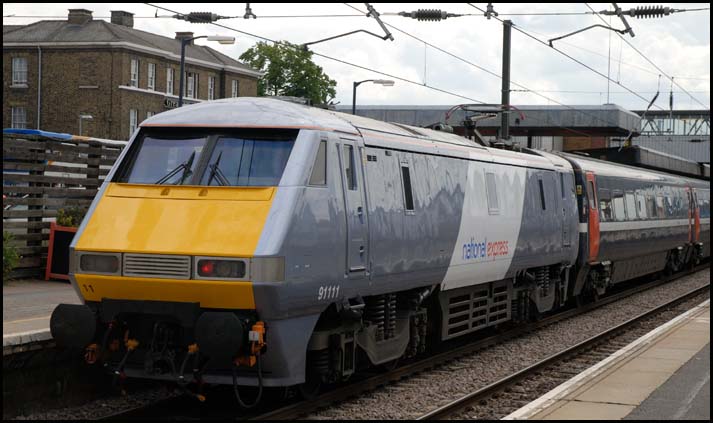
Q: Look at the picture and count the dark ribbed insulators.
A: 3